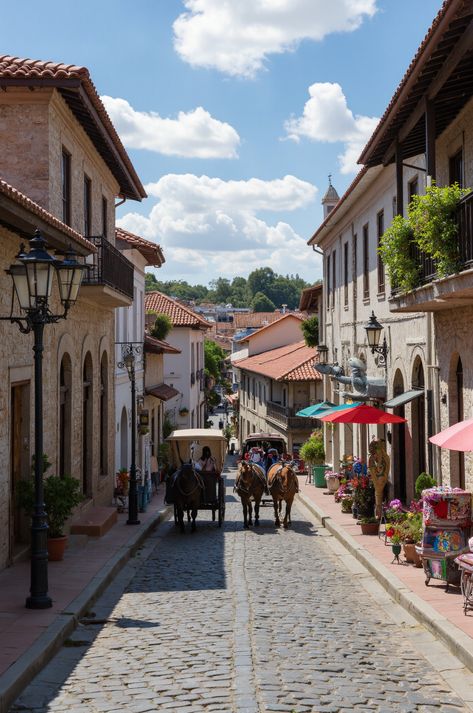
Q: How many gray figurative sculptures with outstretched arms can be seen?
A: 1